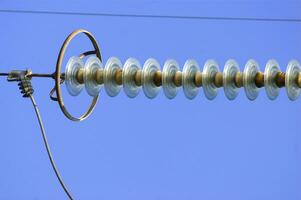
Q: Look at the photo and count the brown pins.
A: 12